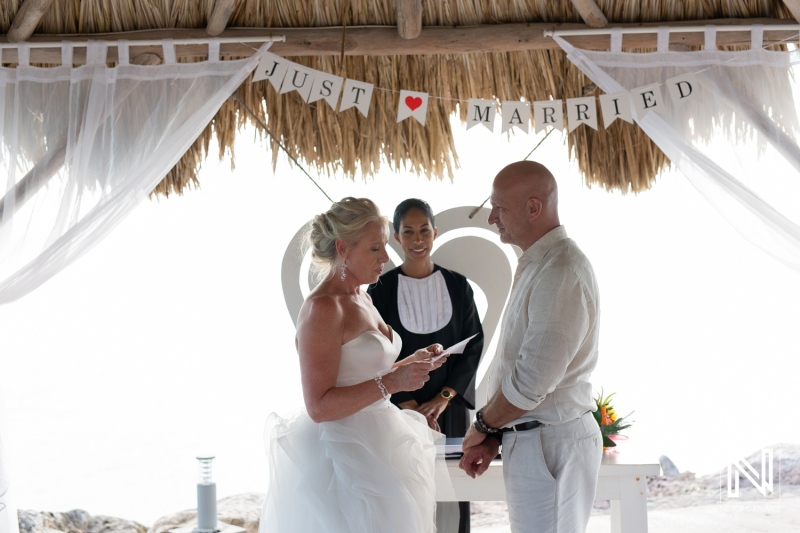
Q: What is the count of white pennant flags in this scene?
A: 12